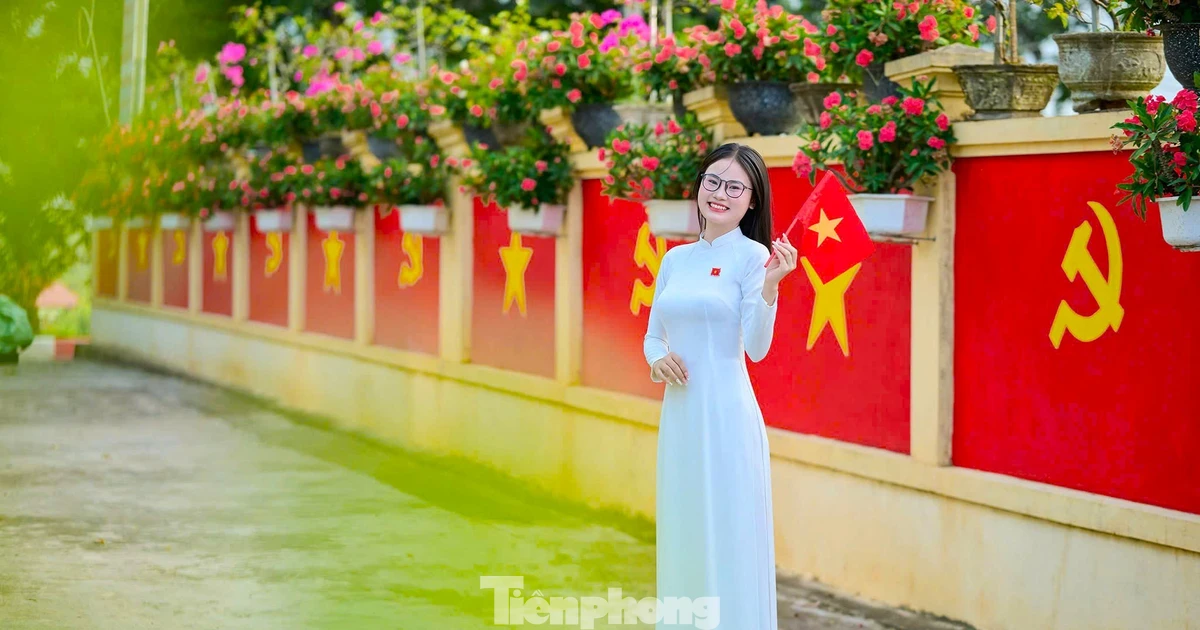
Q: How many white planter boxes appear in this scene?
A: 11